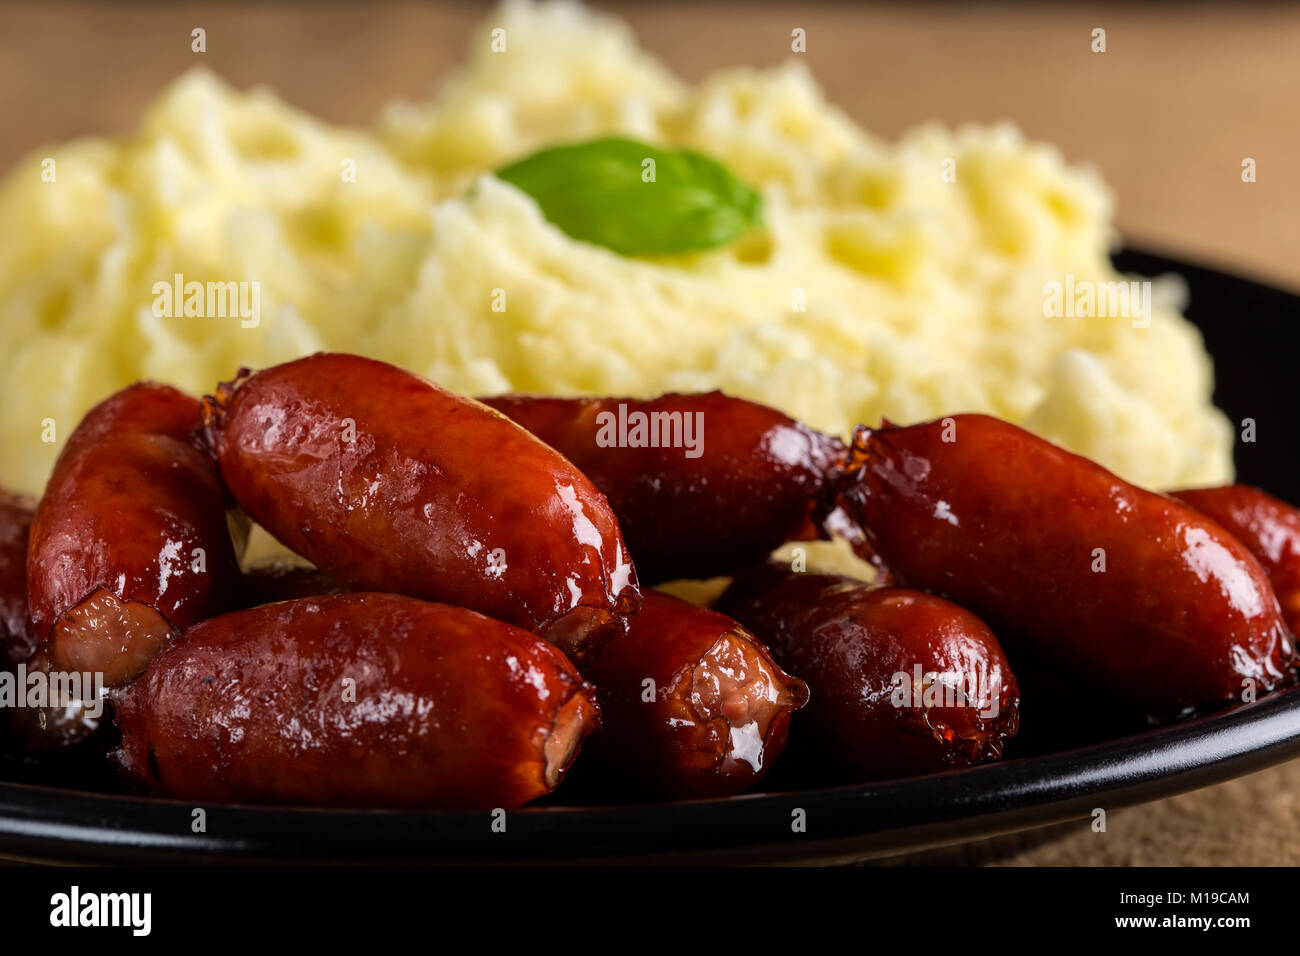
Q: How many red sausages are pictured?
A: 9